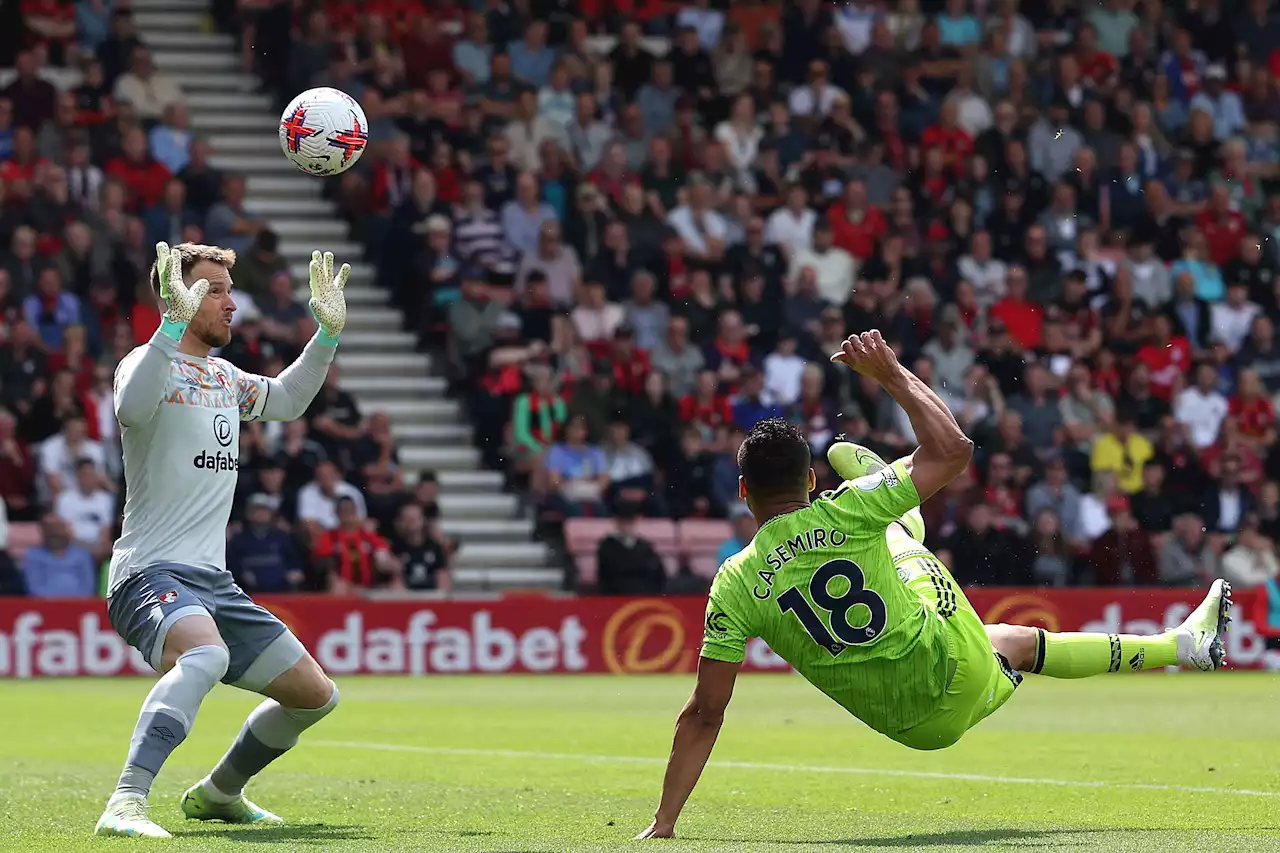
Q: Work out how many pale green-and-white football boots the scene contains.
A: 4